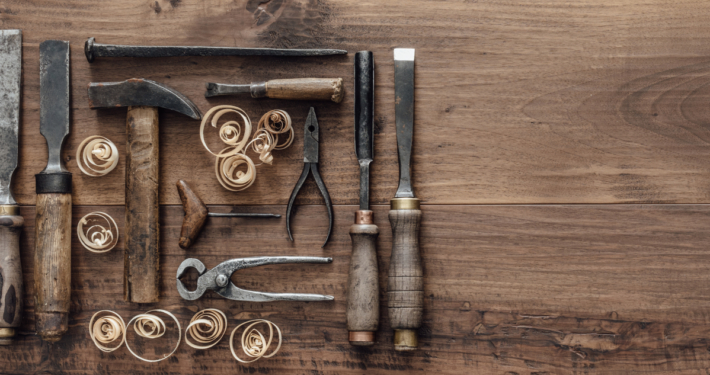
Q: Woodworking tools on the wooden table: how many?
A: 10